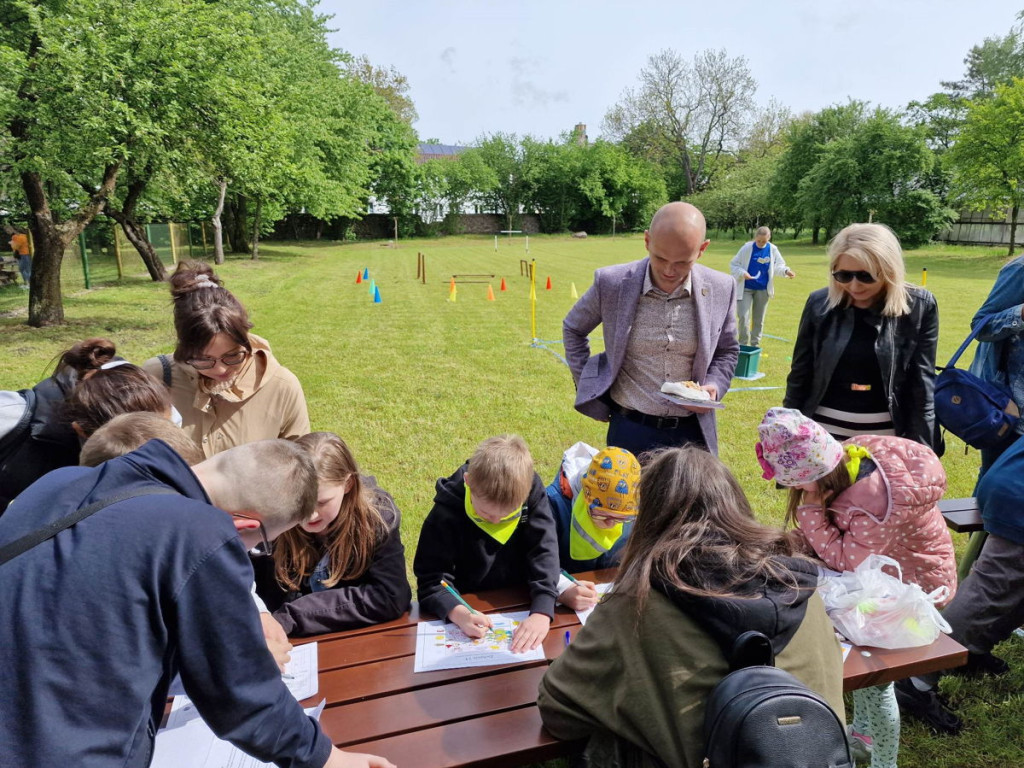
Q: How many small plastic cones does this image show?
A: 11